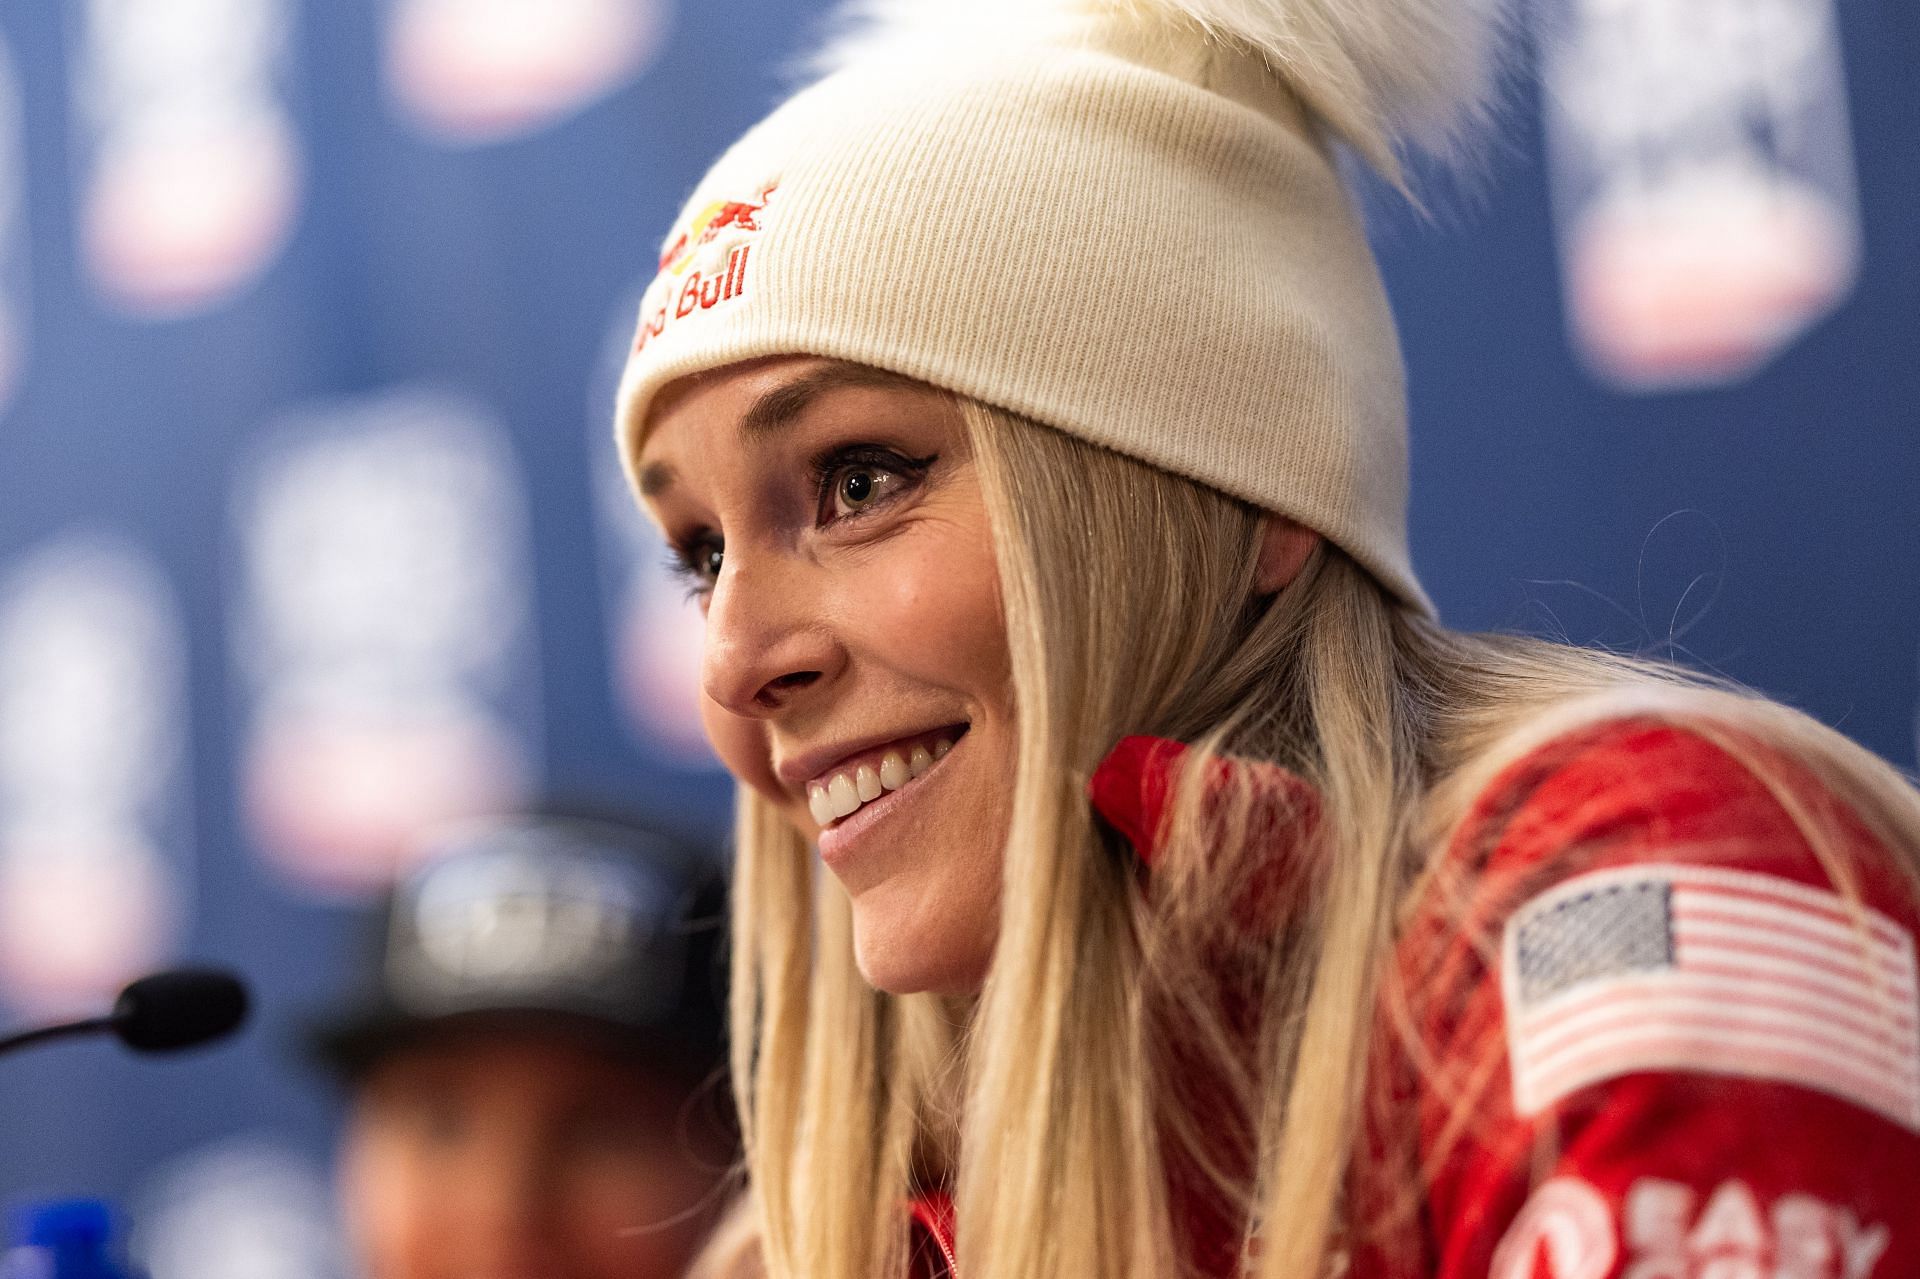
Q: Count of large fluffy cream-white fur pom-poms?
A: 1